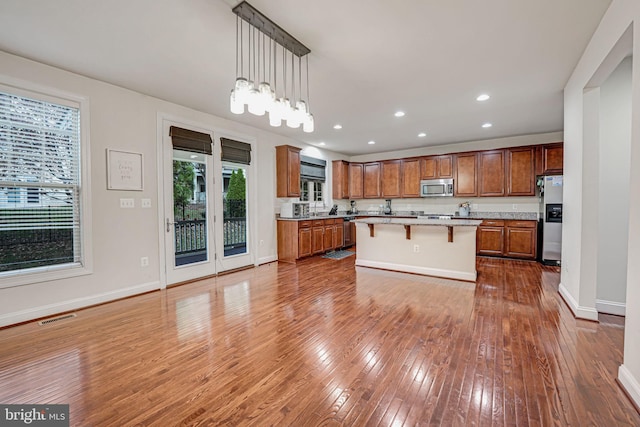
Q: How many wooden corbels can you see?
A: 3